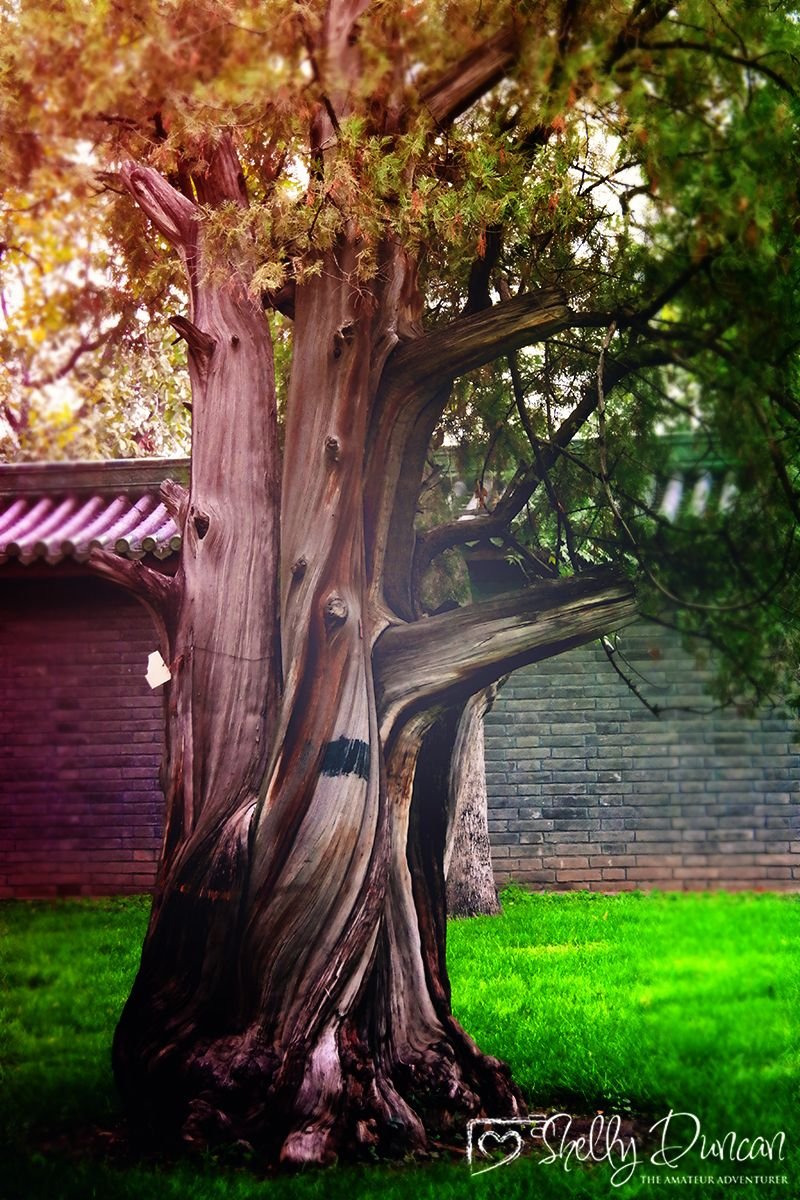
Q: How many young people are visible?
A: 0